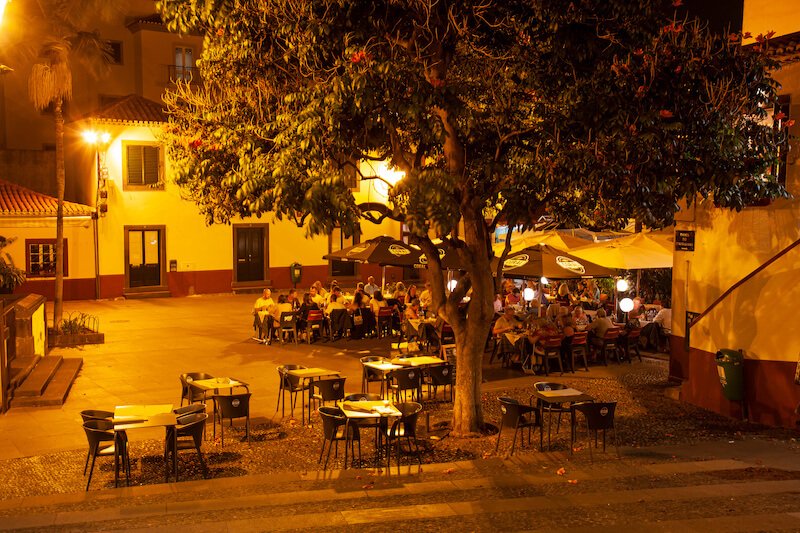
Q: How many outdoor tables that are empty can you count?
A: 6